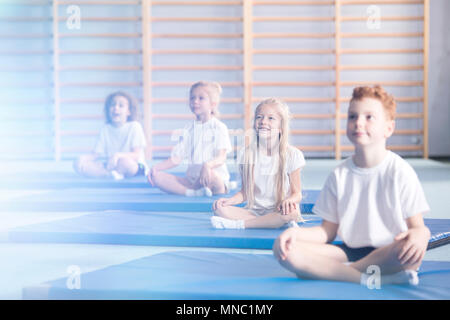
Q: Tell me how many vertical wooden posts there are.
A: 5